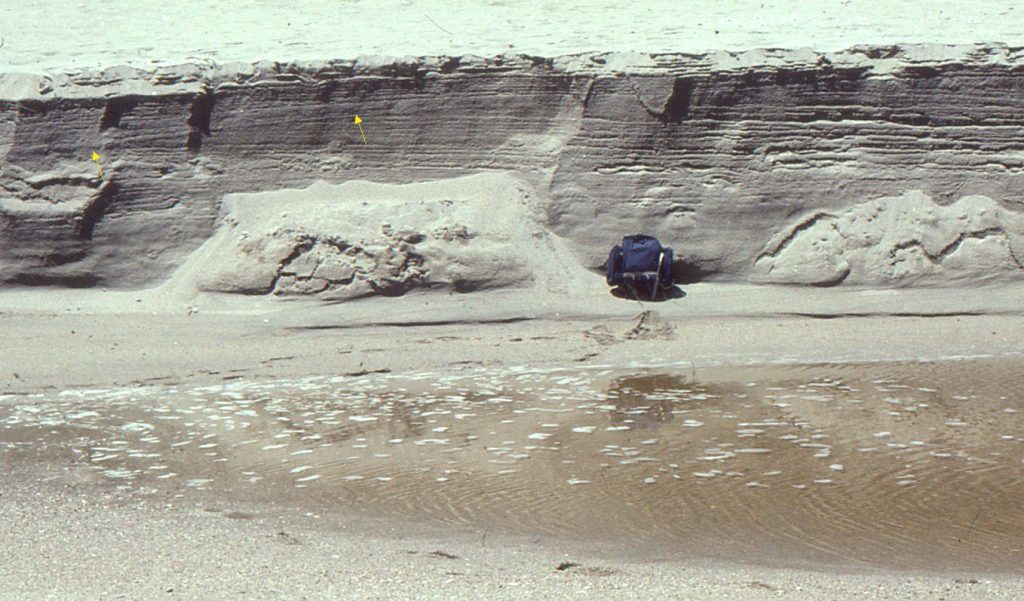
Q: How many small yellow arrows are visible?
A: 2